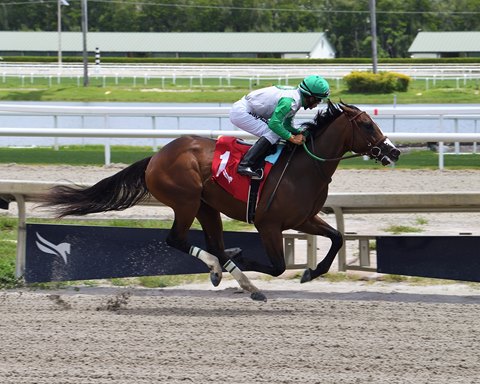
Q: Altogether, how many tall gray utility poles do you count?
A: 2